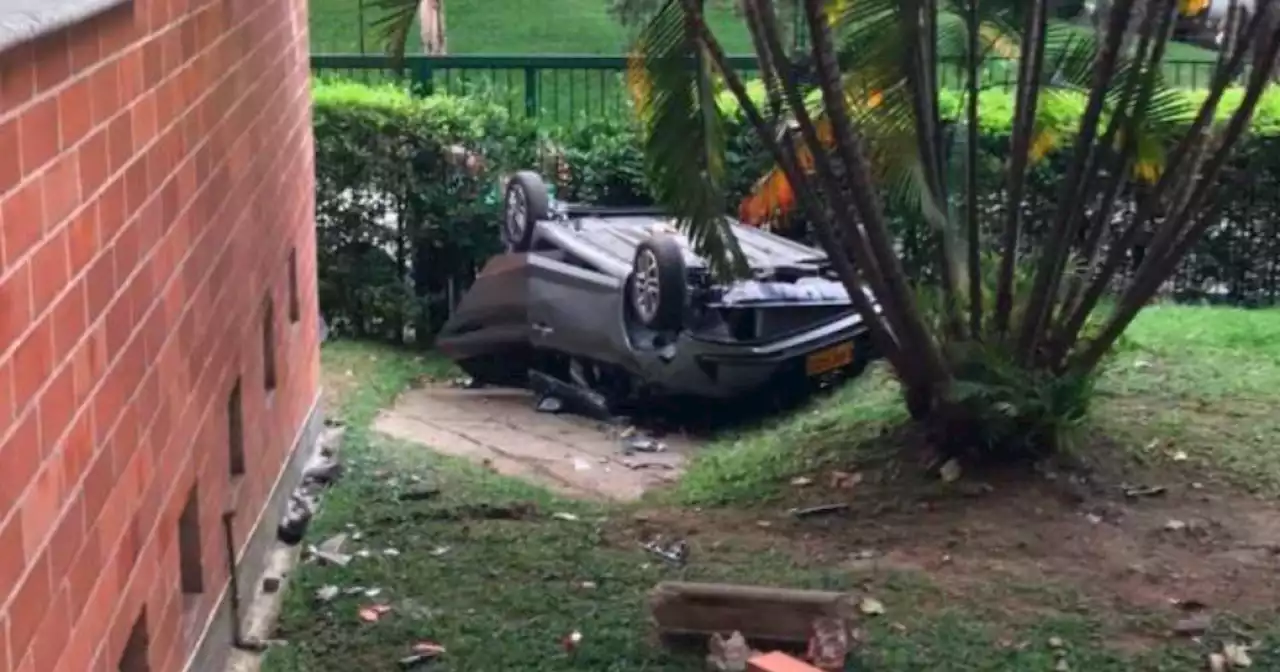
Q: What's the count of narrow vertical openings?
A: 5